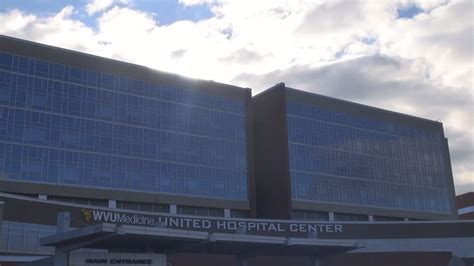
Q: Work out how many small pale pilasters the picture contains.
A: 7